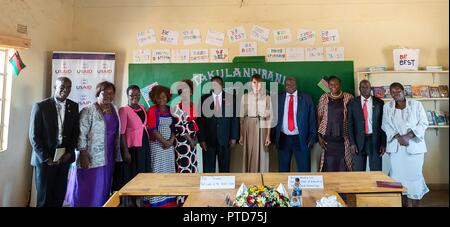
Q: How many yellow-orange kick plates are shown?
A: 0